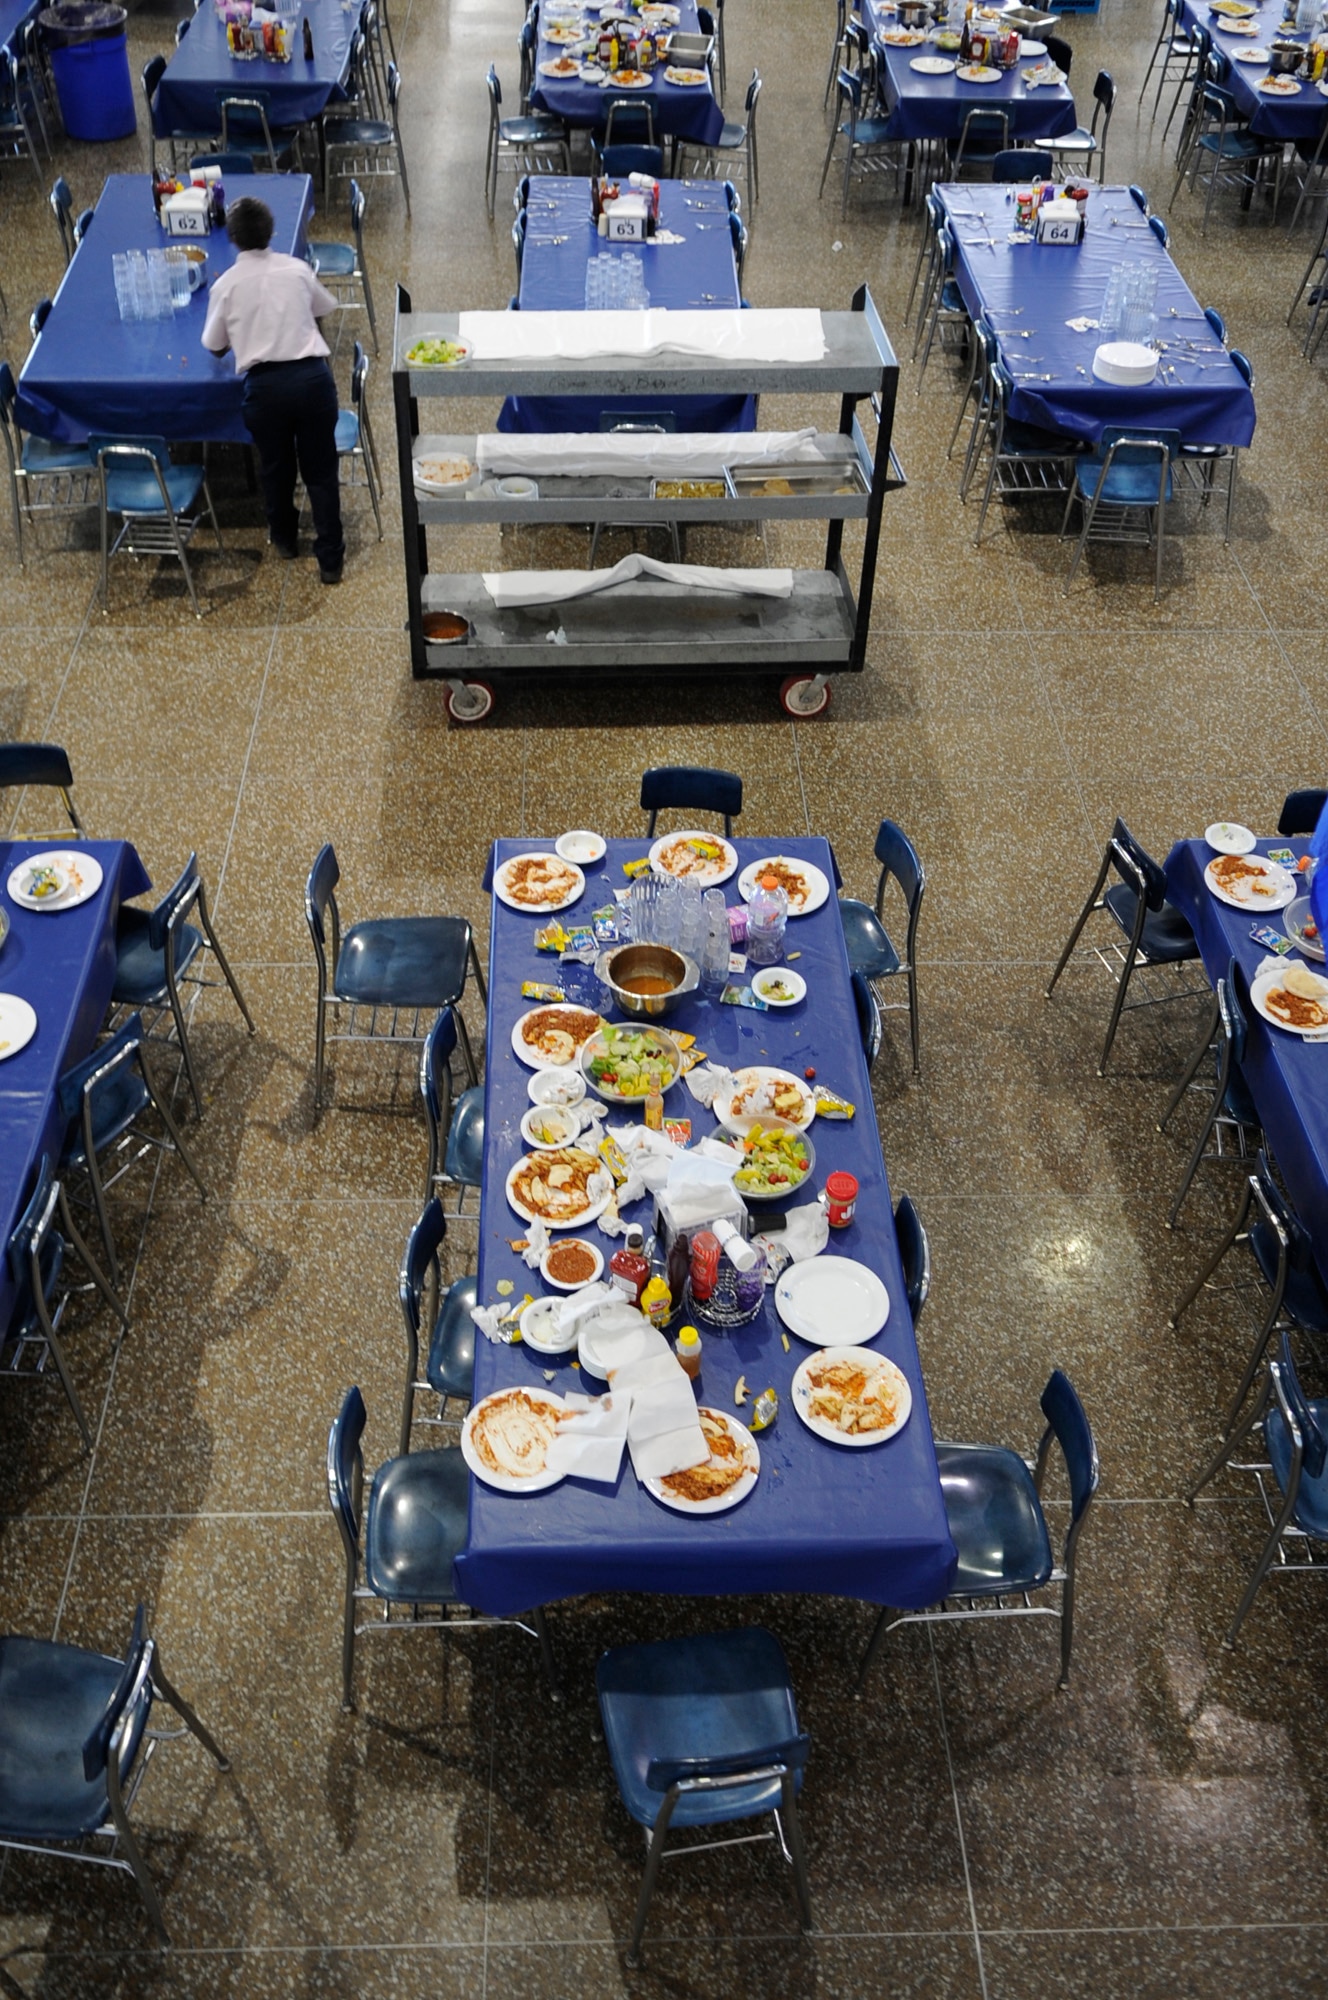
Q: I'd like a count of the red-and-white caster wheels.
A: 2